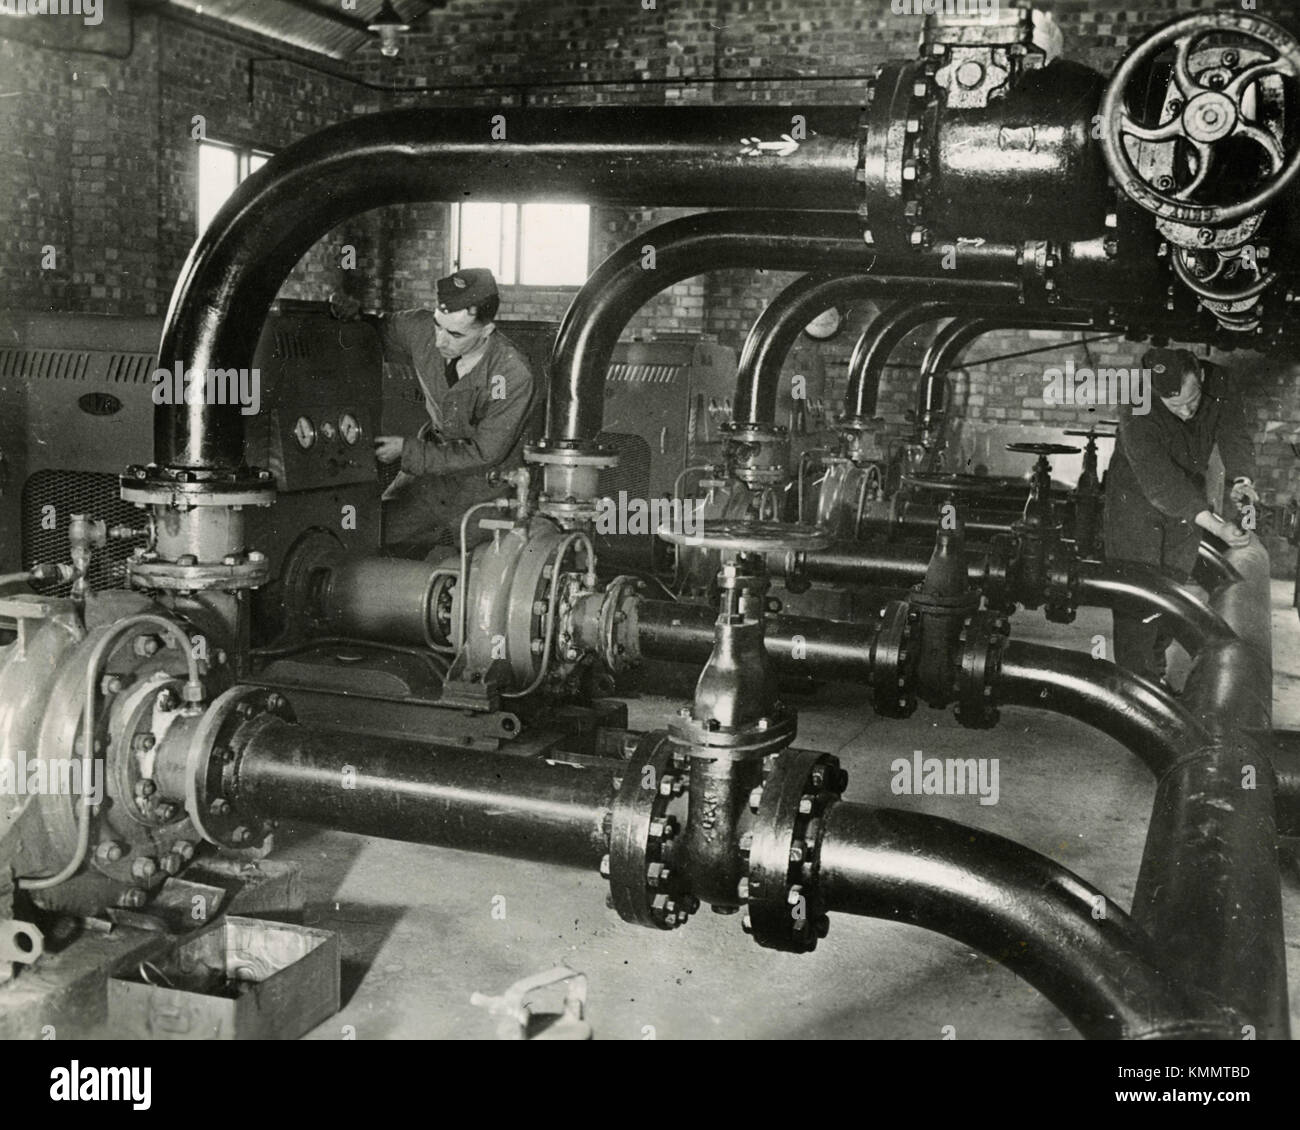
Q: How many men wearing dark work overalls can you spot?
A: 2